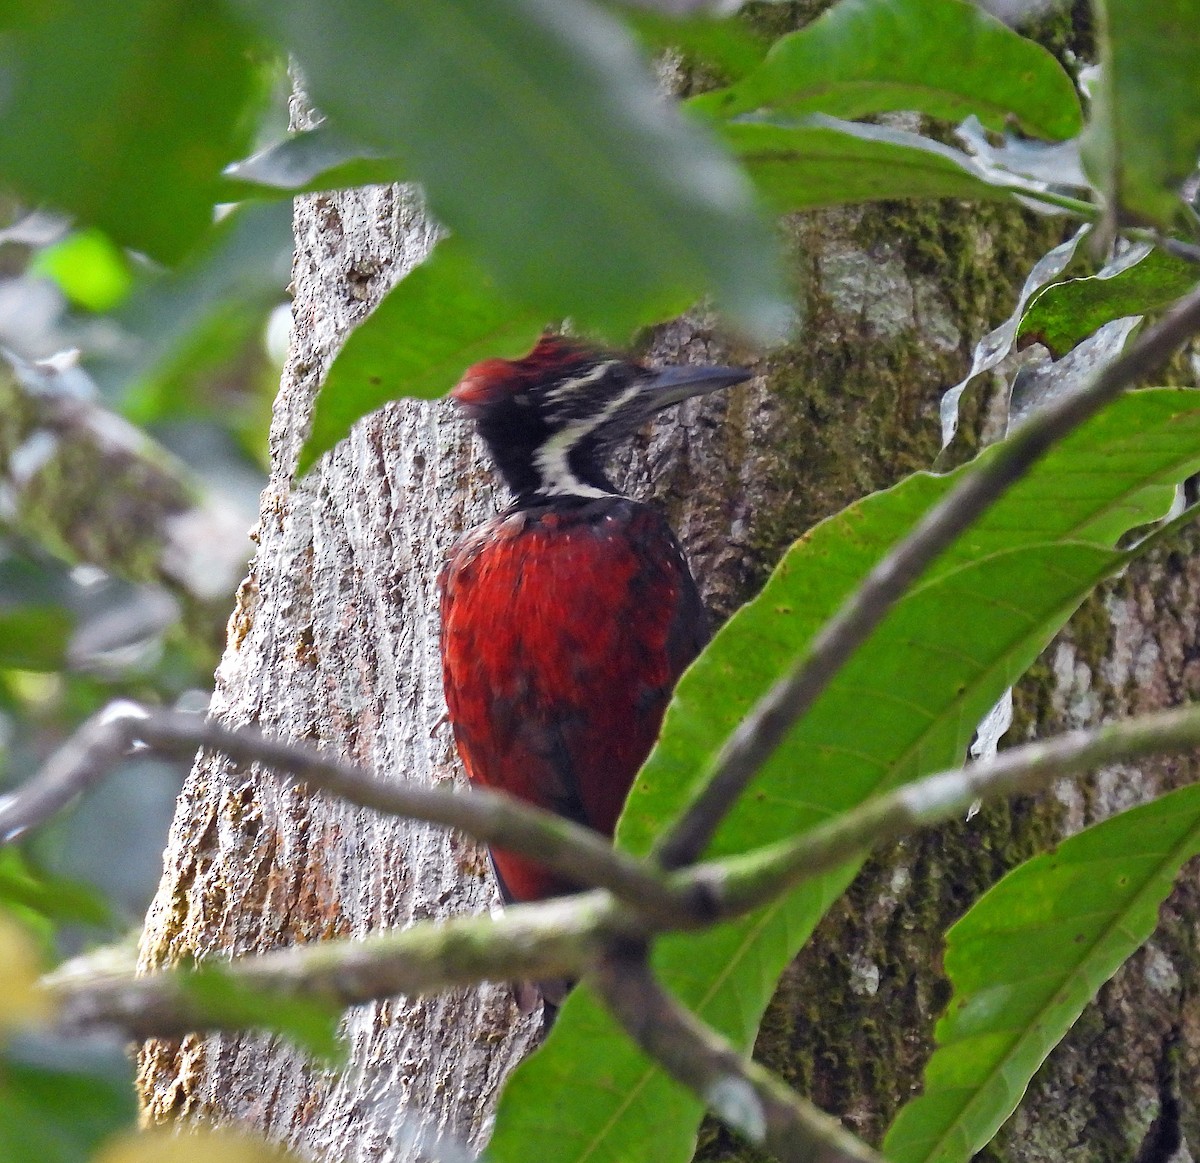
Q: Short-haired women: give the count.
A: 0